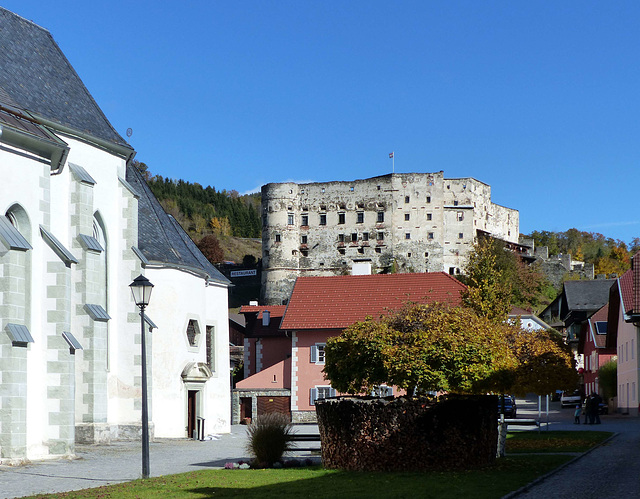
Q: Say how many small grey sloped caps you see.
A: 10